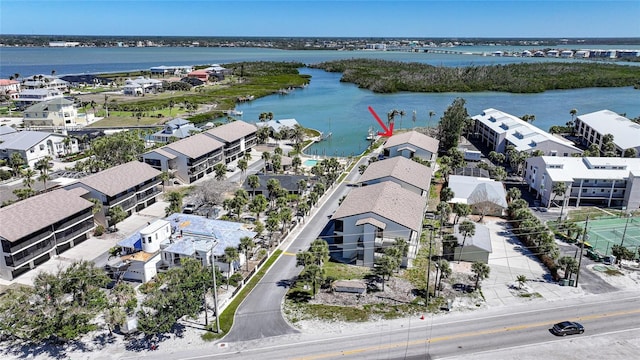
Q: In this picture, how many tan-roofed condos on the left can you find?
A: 4